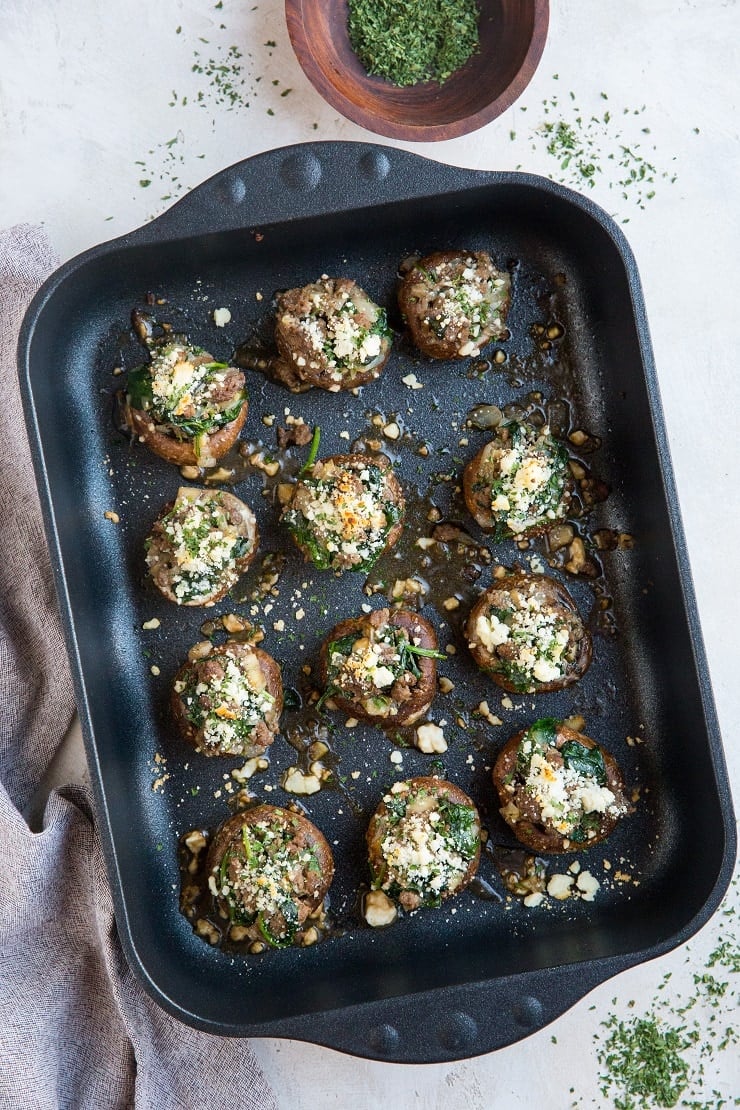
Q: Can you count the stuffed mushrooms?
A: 12